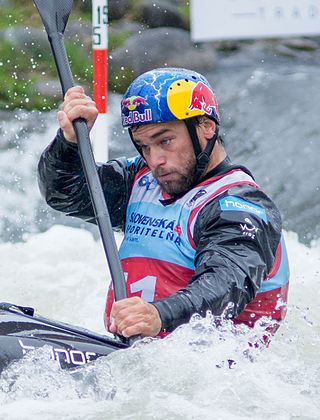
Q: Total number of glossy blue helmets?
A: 1